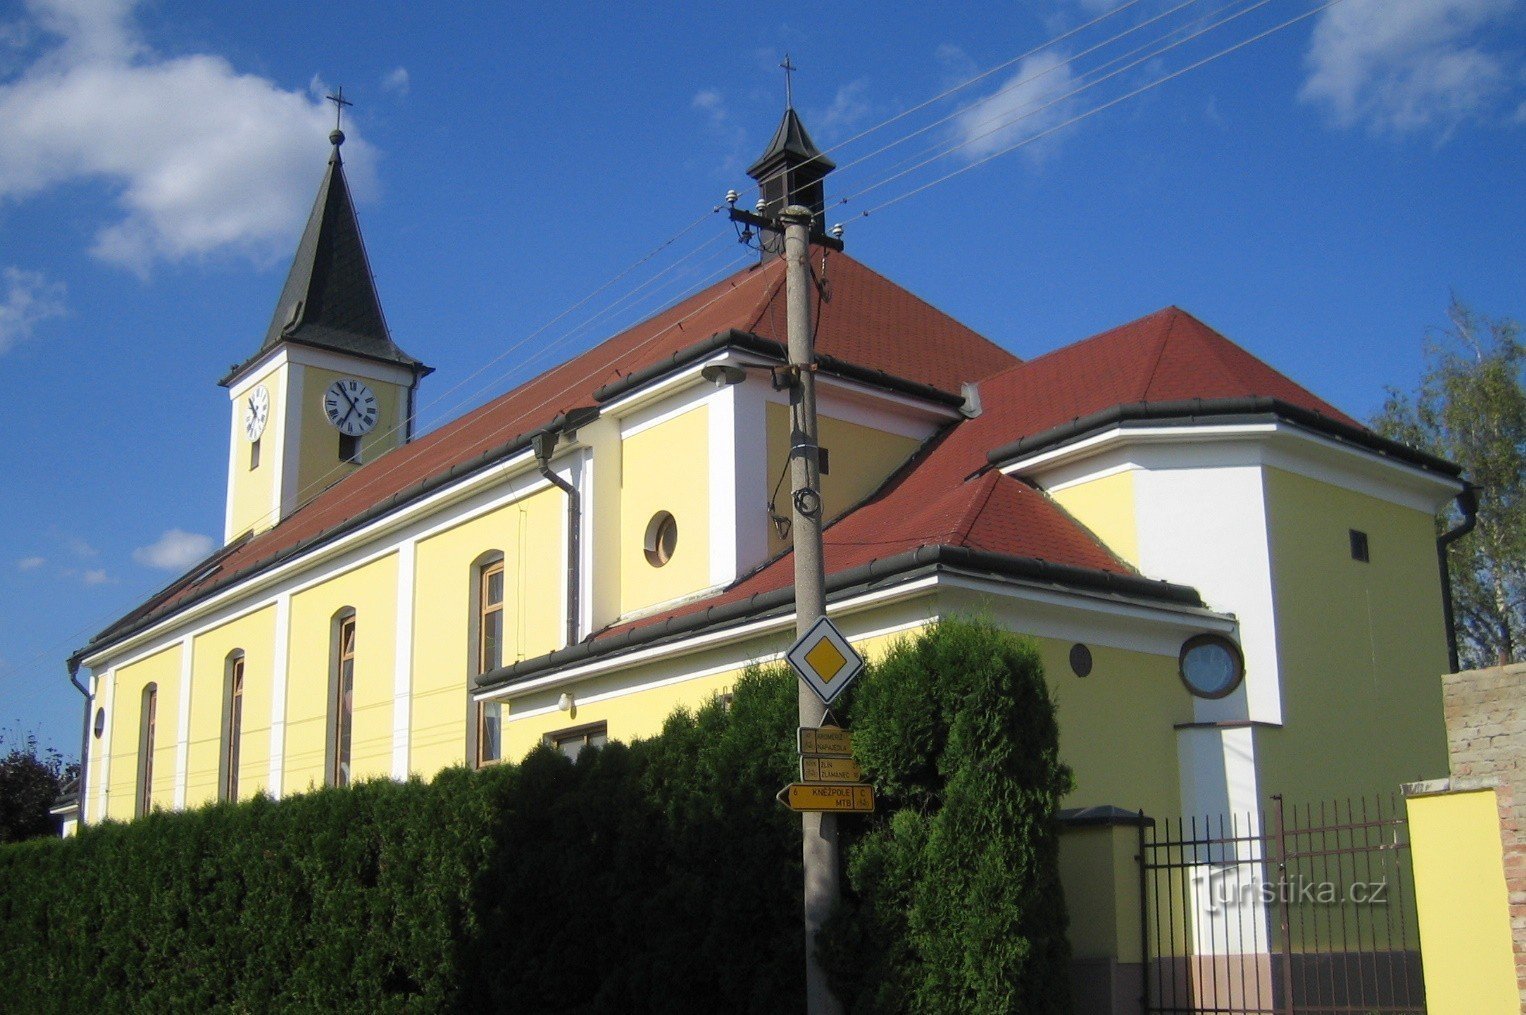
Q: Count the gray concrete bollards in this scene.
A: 0